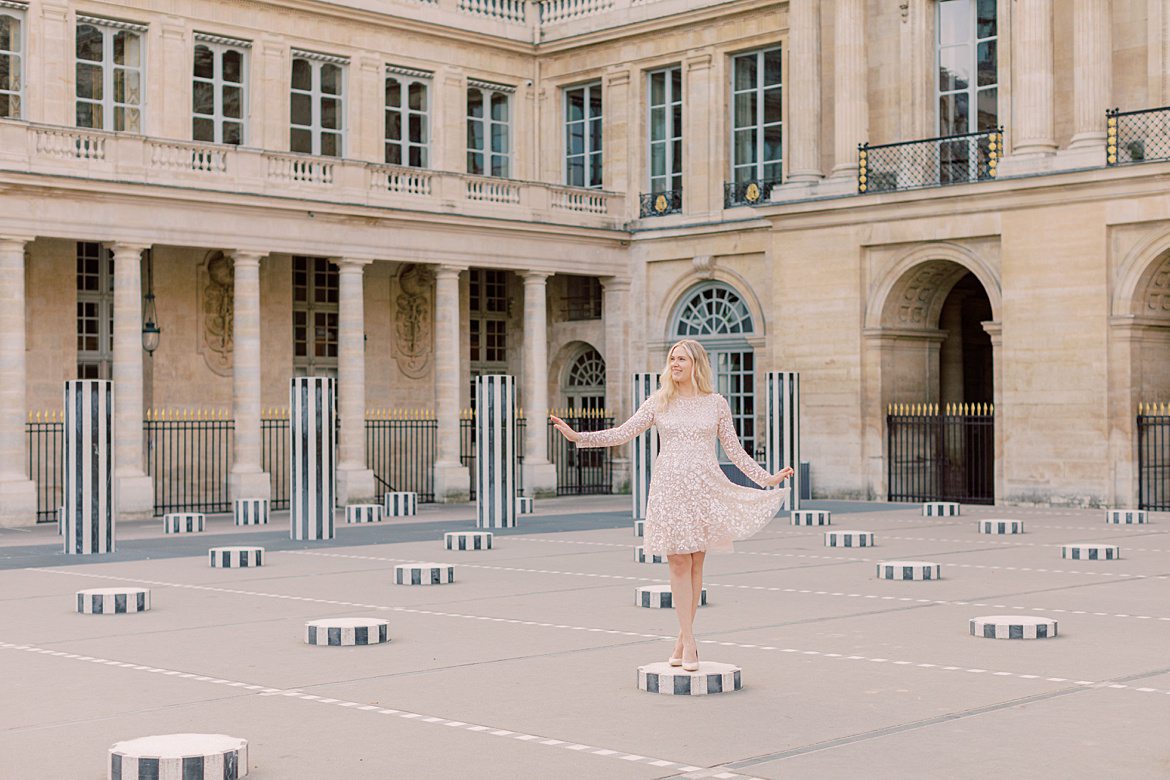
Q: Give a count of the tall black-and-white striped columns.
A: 5